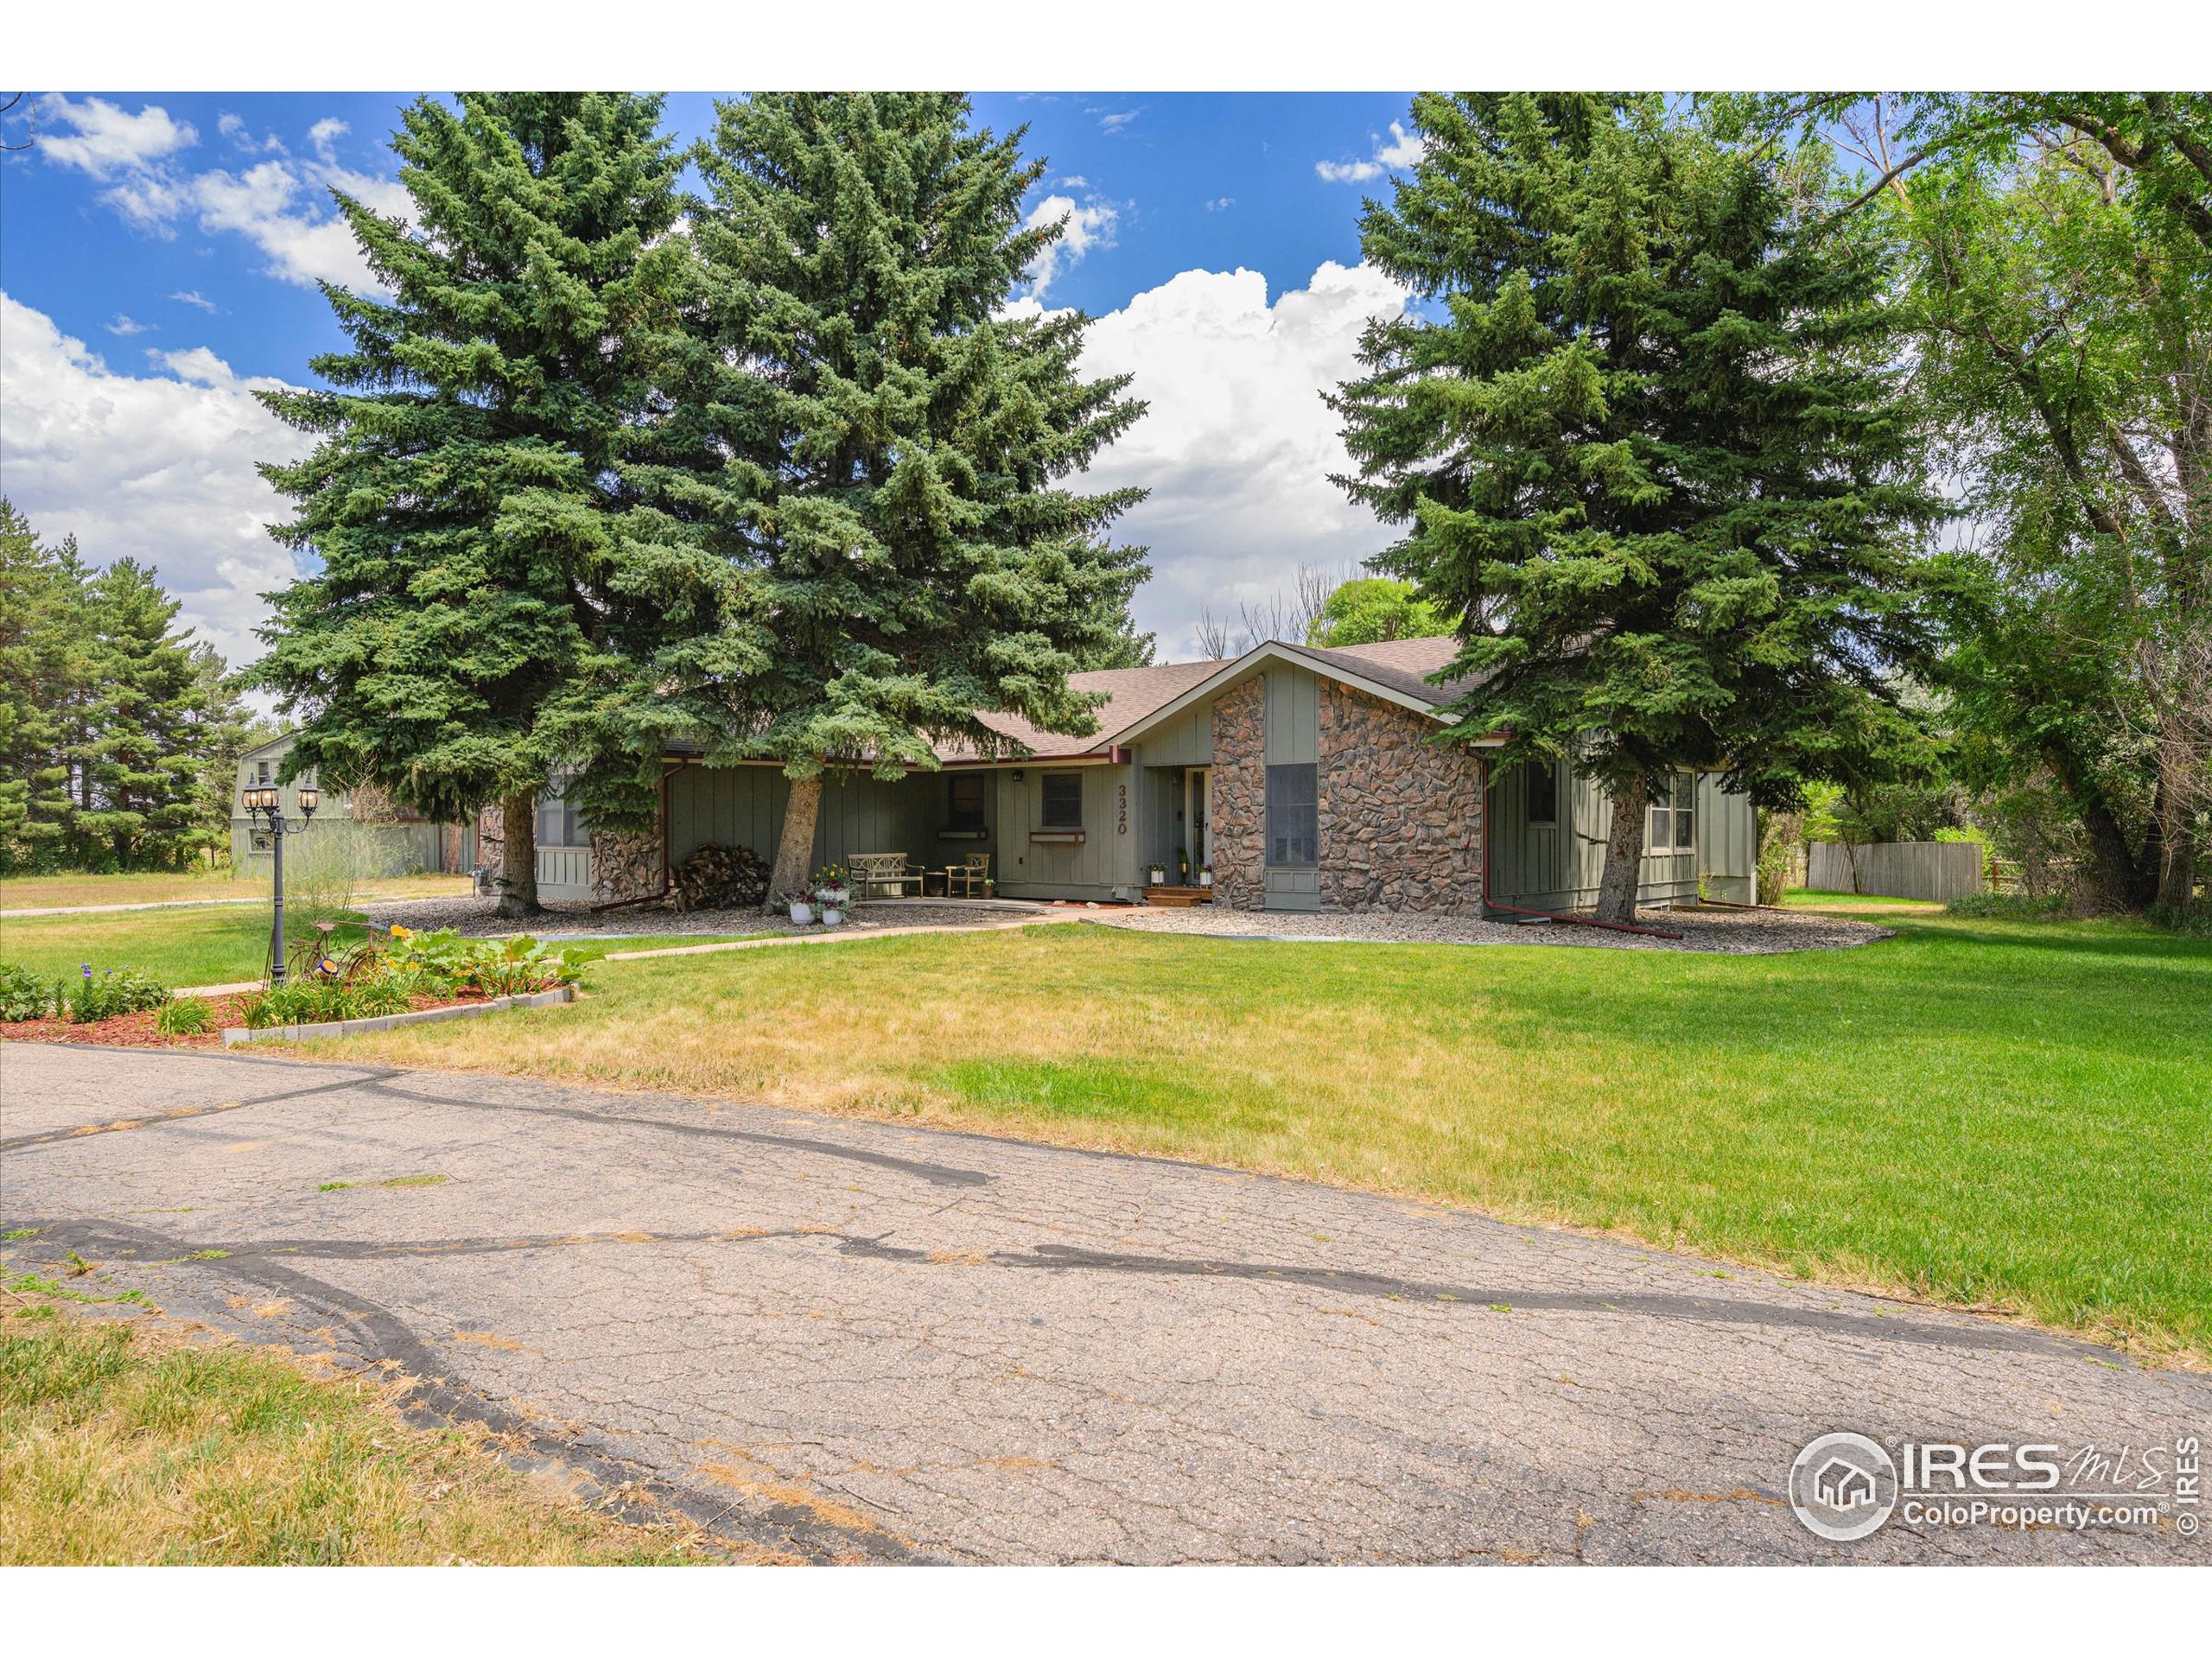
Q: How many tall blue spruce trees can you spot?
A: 3